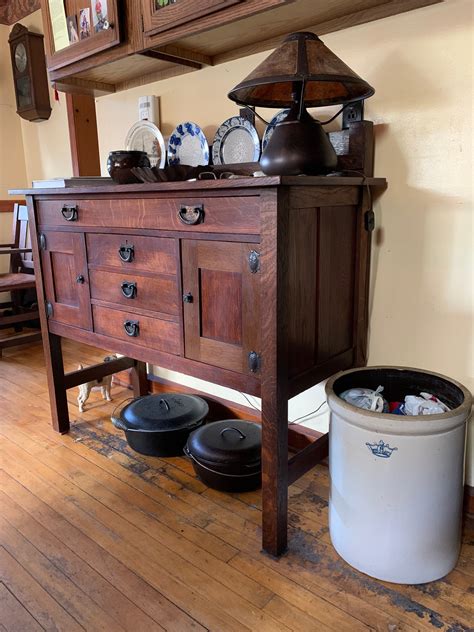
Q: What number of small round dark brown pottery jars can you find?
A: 1